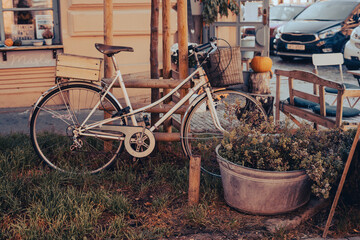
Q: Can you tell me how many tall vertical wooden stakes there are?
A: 4